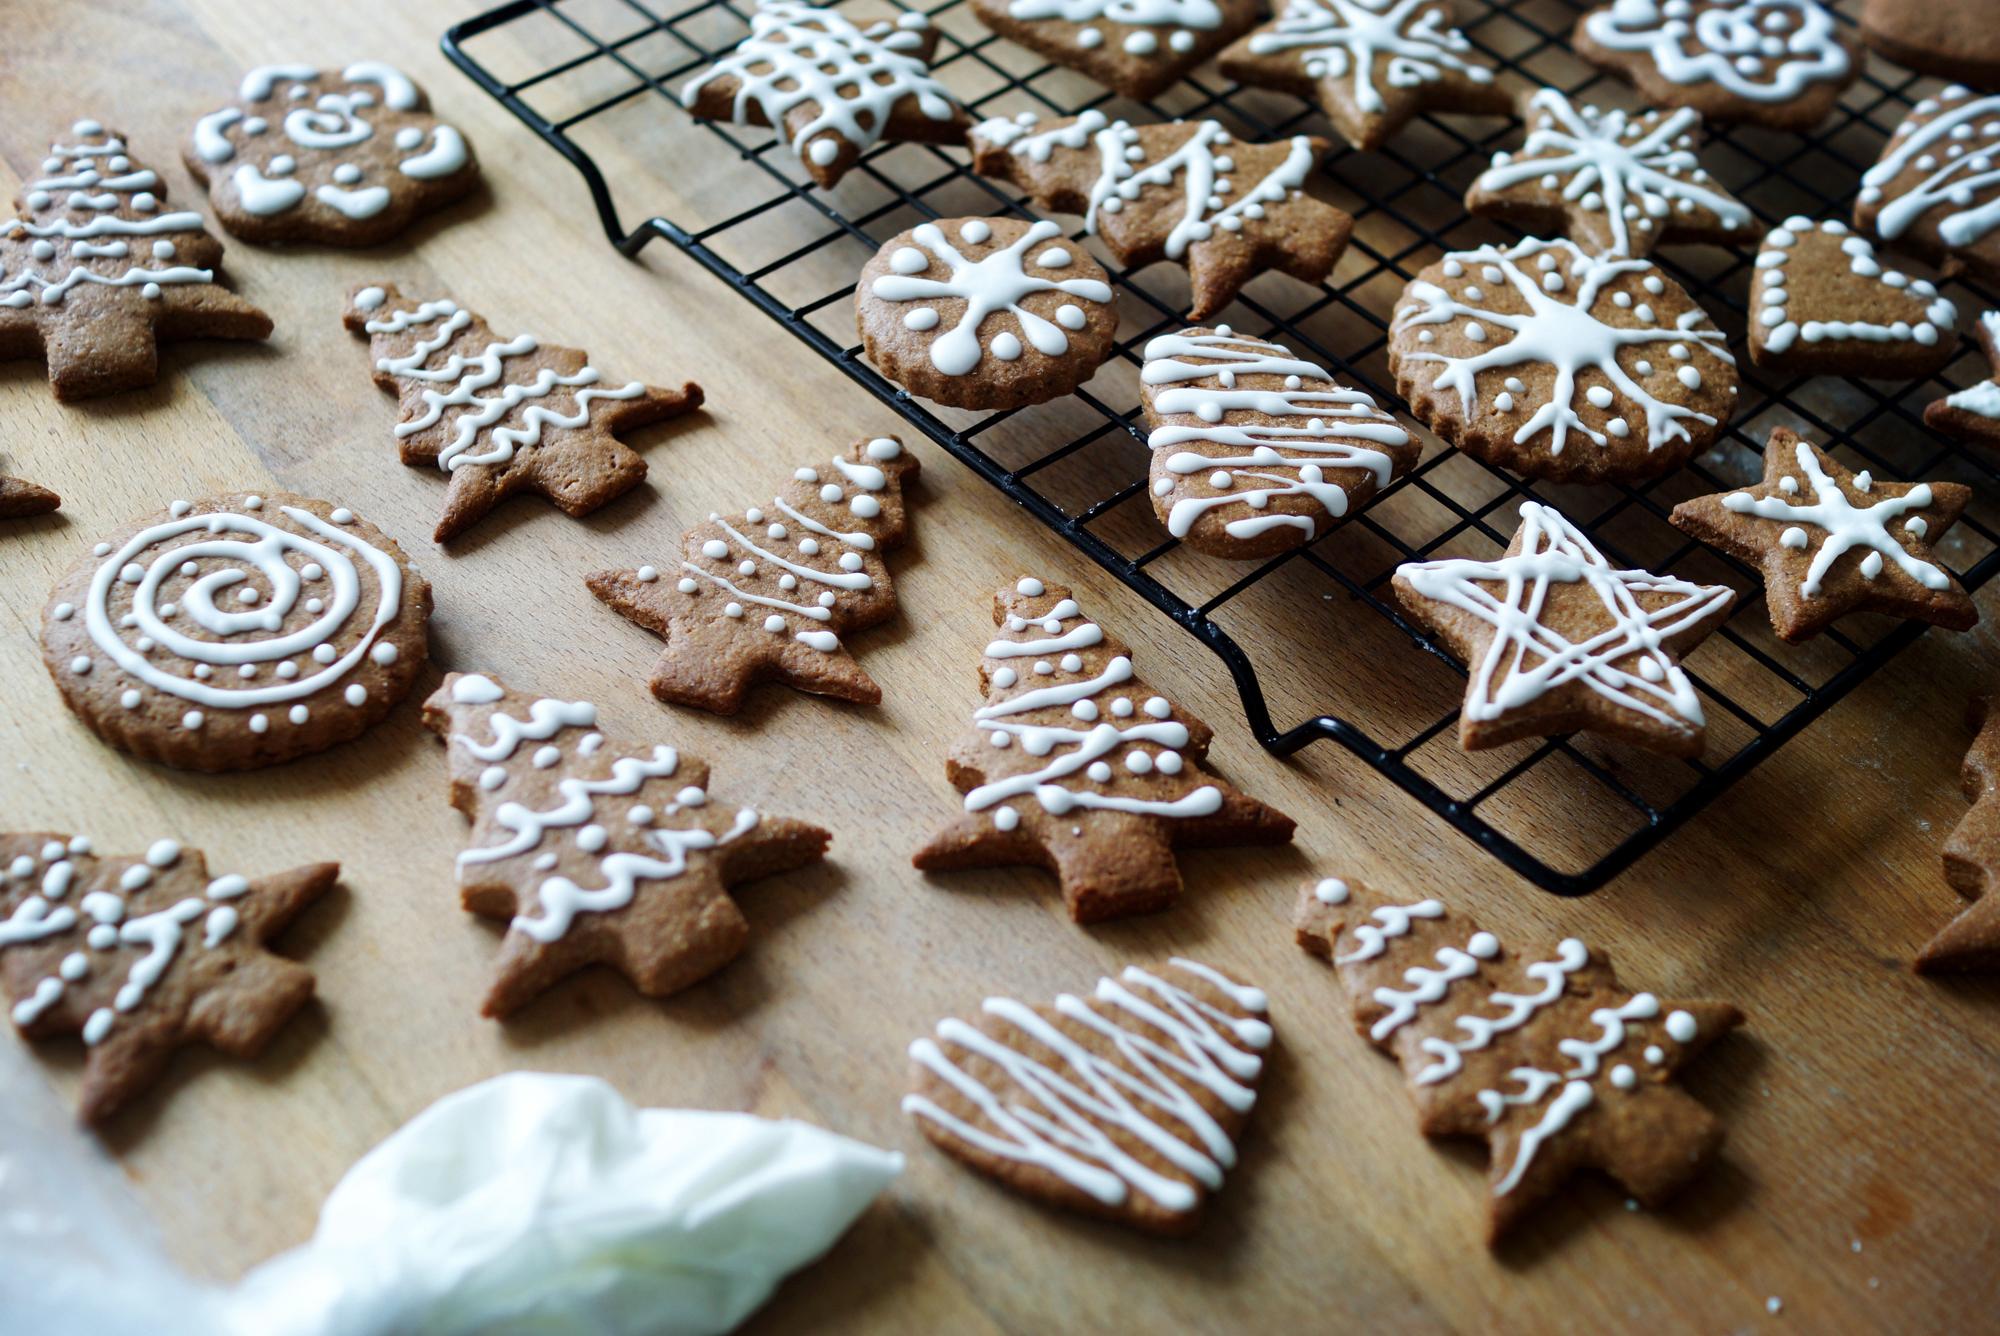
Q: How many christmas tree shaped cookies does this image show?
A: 9